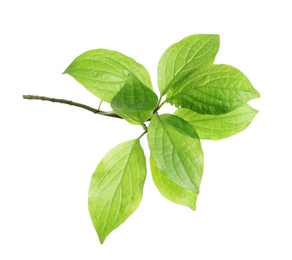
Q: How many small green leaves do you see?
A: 8